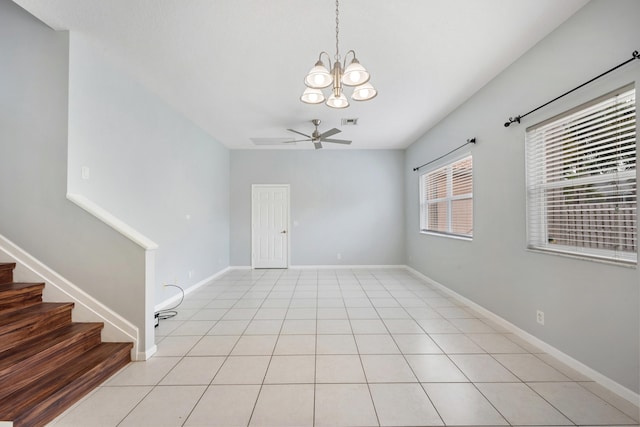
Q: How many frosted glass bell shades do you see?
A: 5